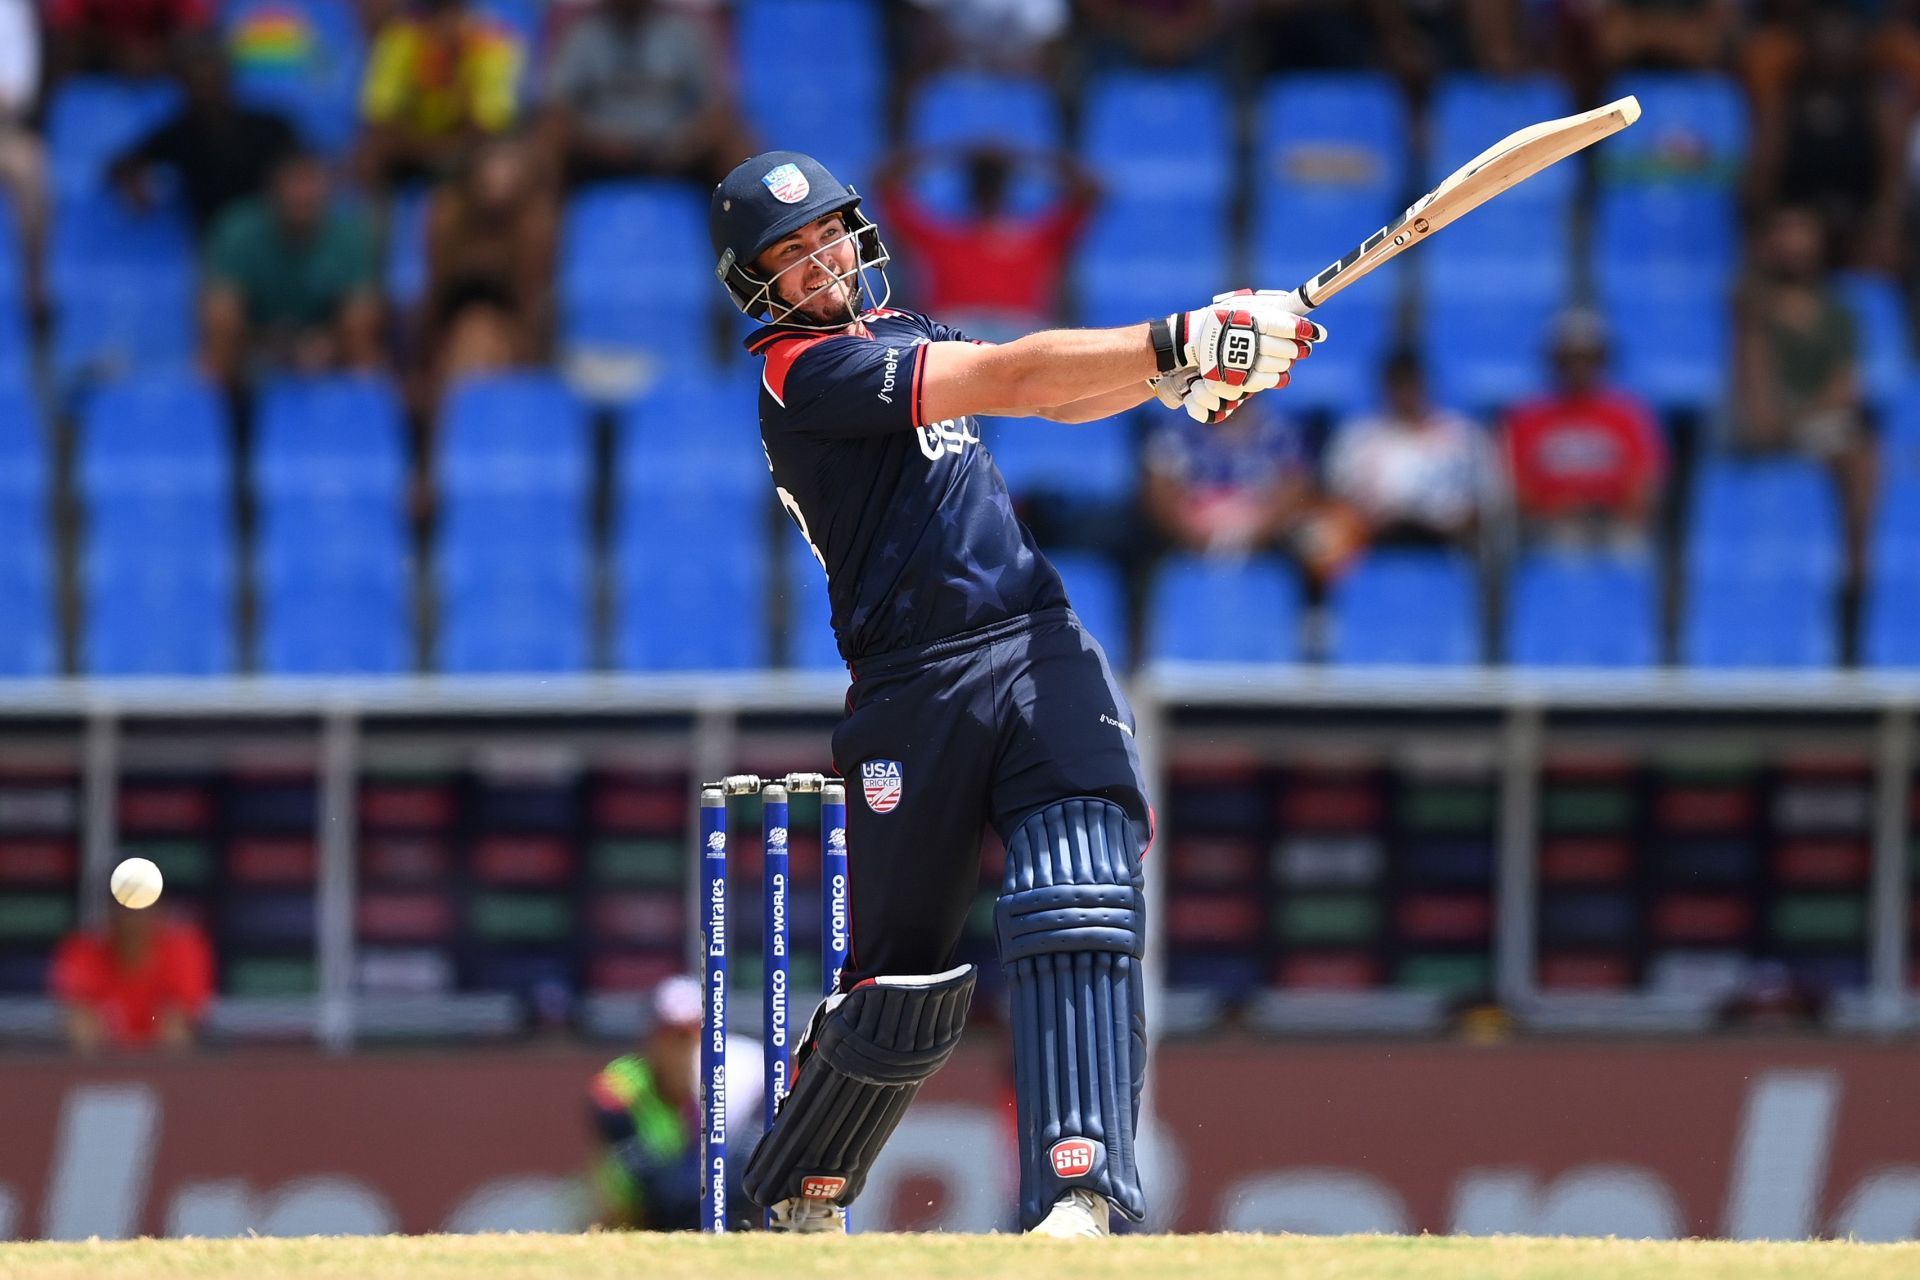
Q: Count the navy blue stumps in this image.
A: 3